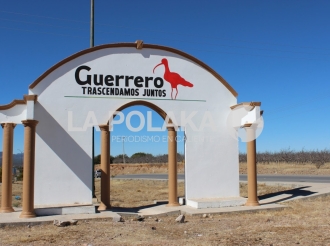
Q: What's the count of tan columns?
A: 5